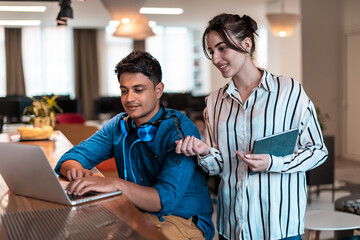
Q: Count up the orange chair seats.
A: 1